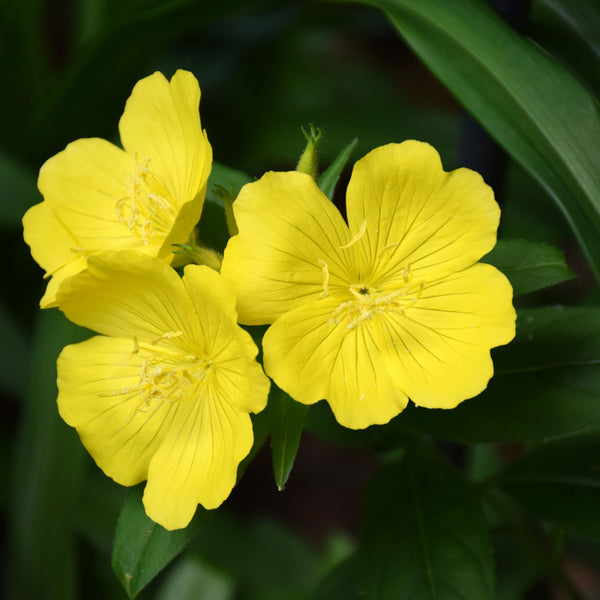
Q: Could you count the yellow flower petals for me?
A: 12